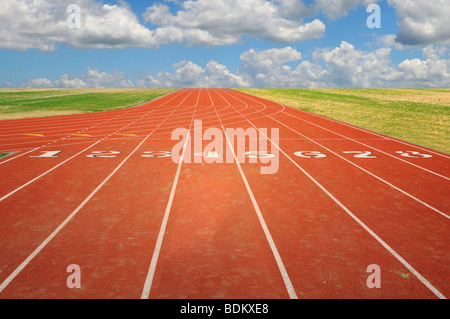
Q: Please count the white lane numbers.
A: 8